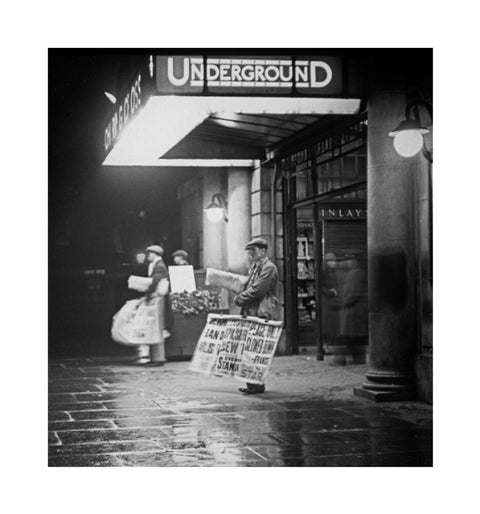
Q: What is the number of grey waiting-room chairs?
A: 0